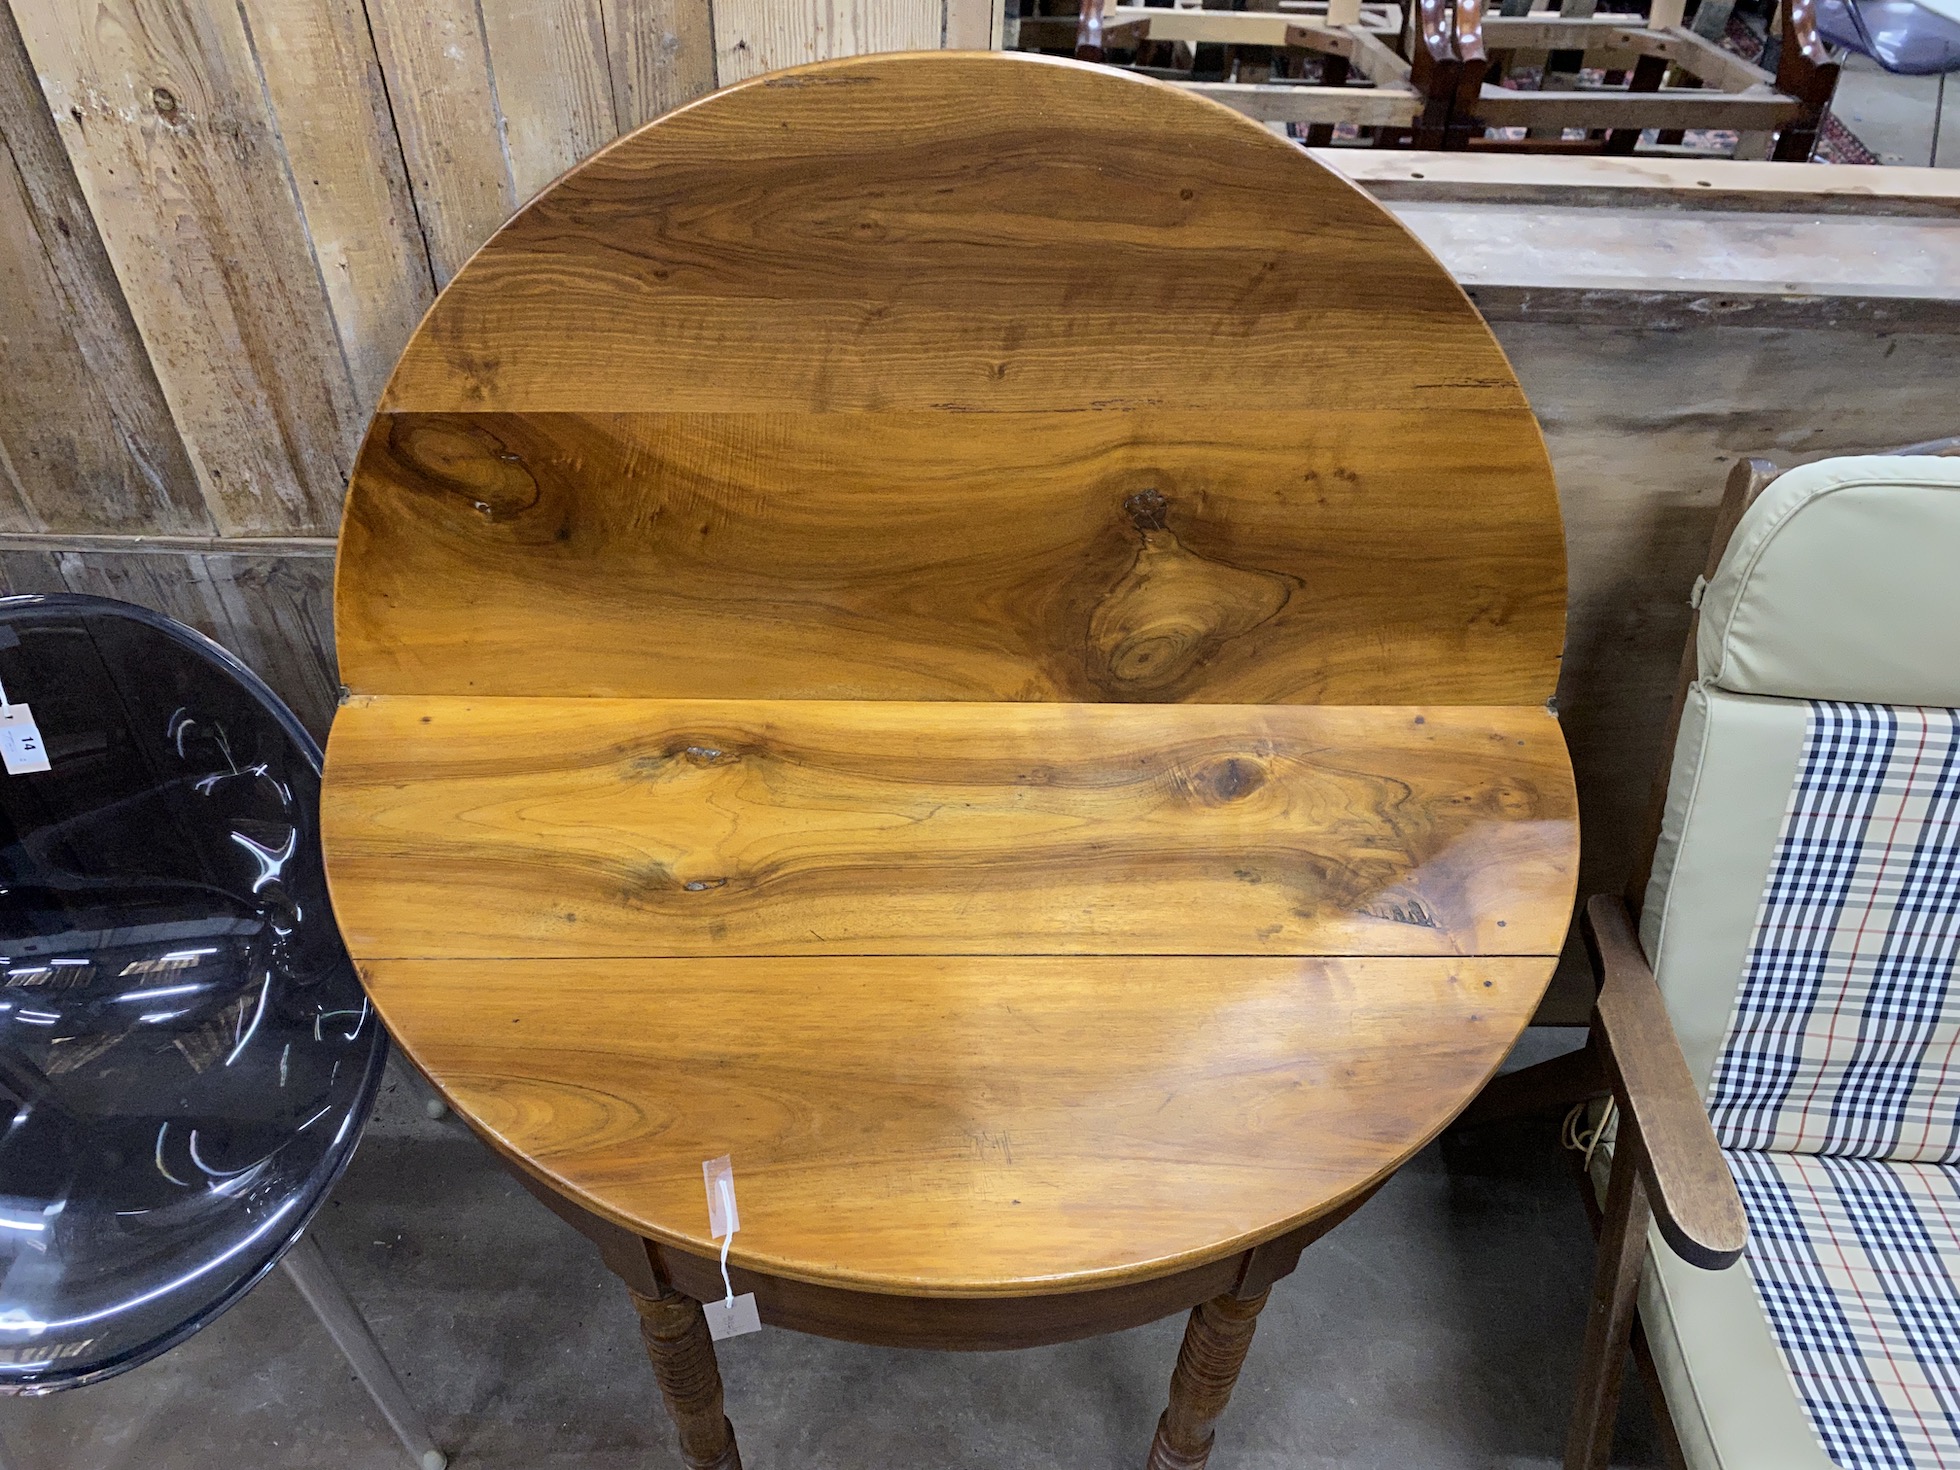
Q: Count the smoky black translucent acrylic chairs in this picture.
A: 1